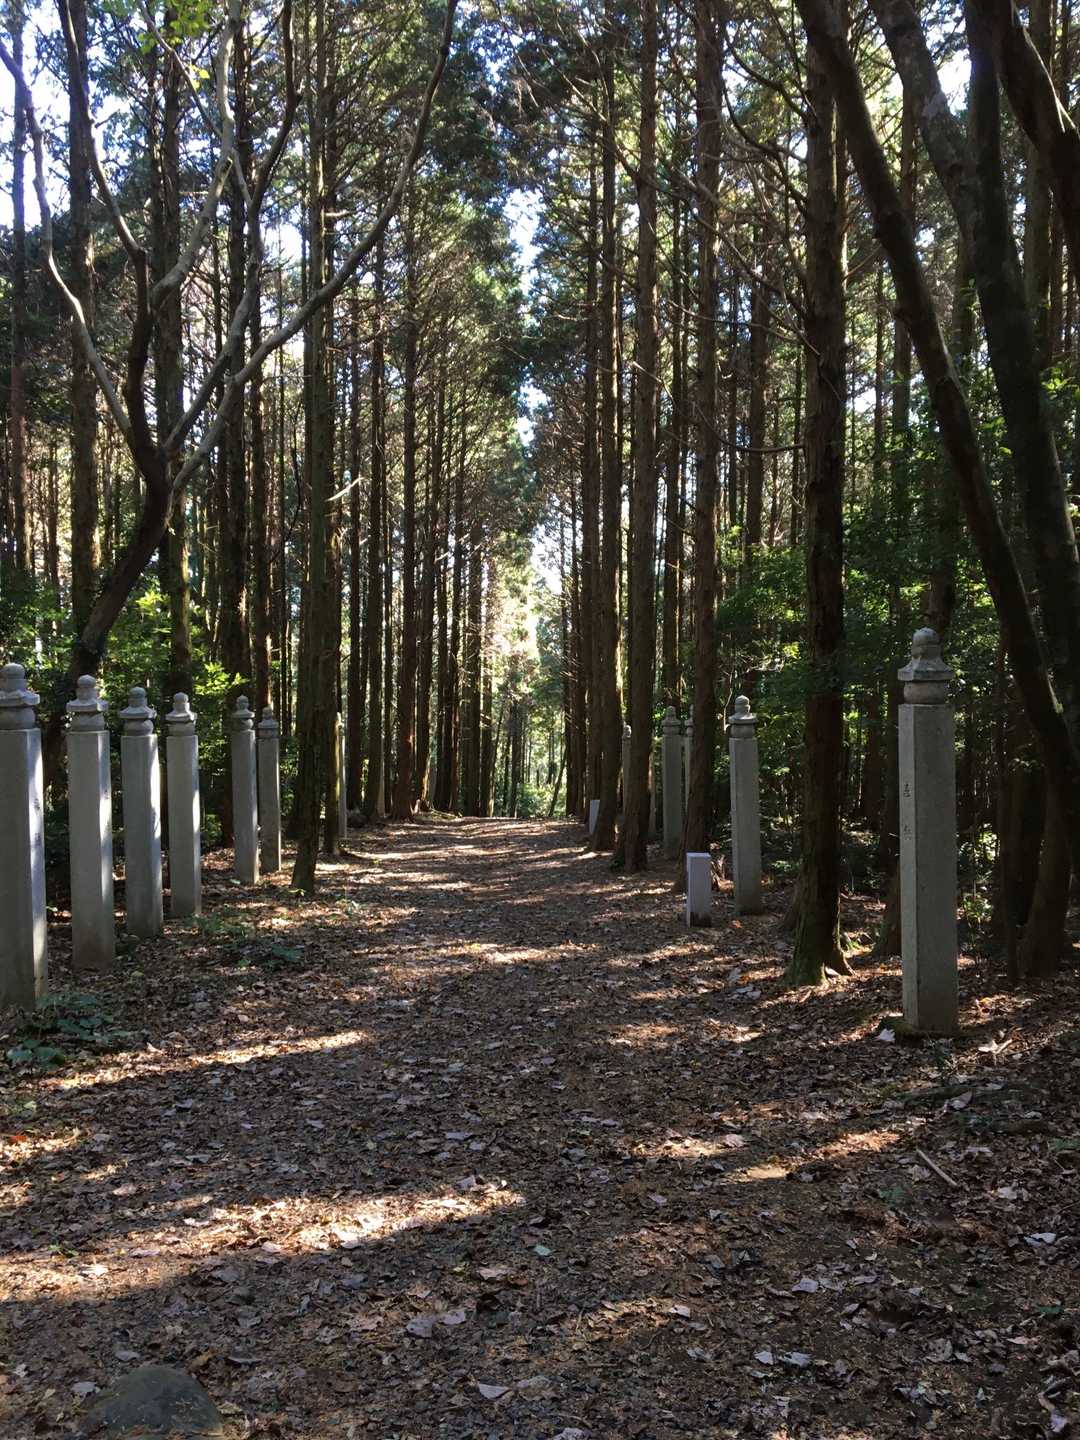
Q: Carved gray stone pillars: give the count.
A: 12